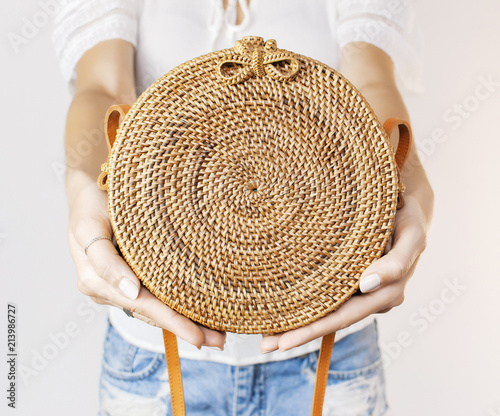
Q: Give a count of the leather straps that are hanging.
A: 2